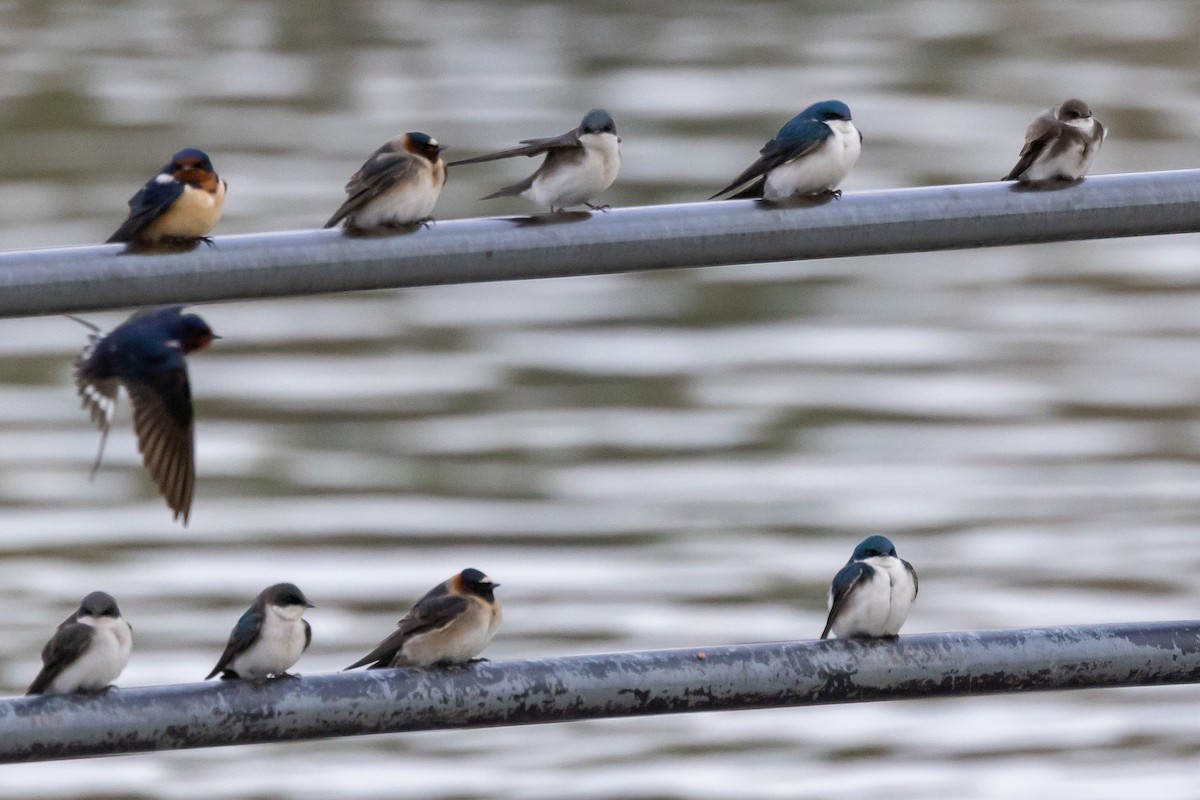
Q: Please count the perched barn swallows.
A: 1